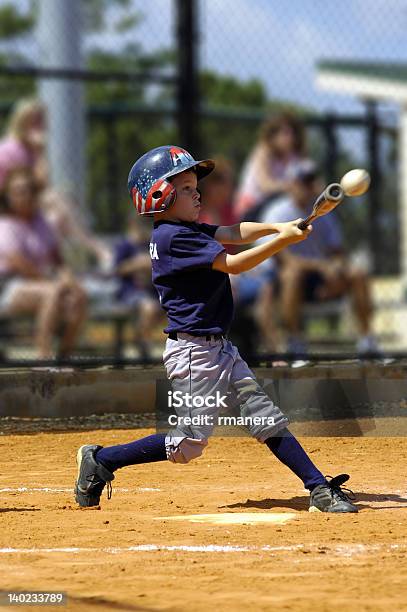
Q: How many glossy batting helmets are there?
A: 1